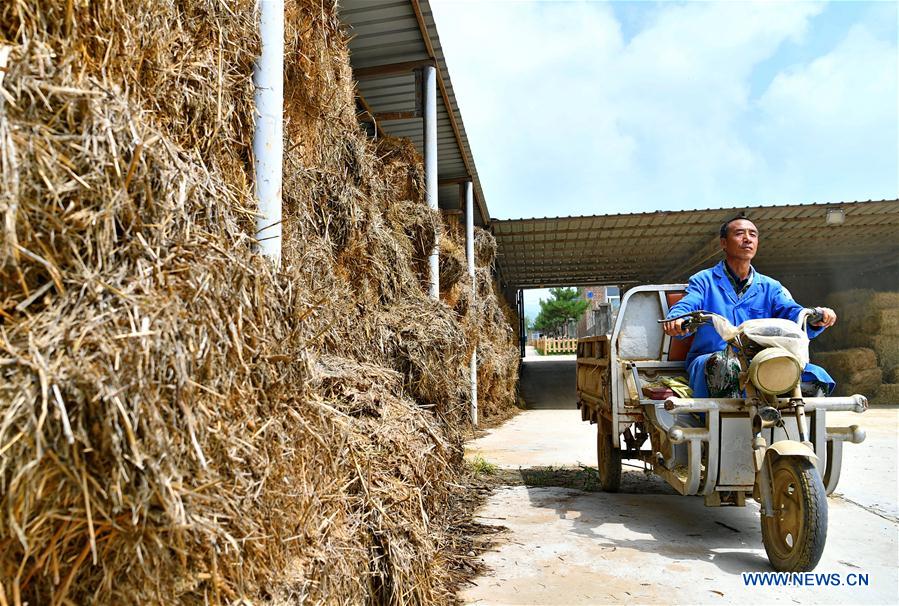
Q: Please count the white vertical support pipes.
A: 3